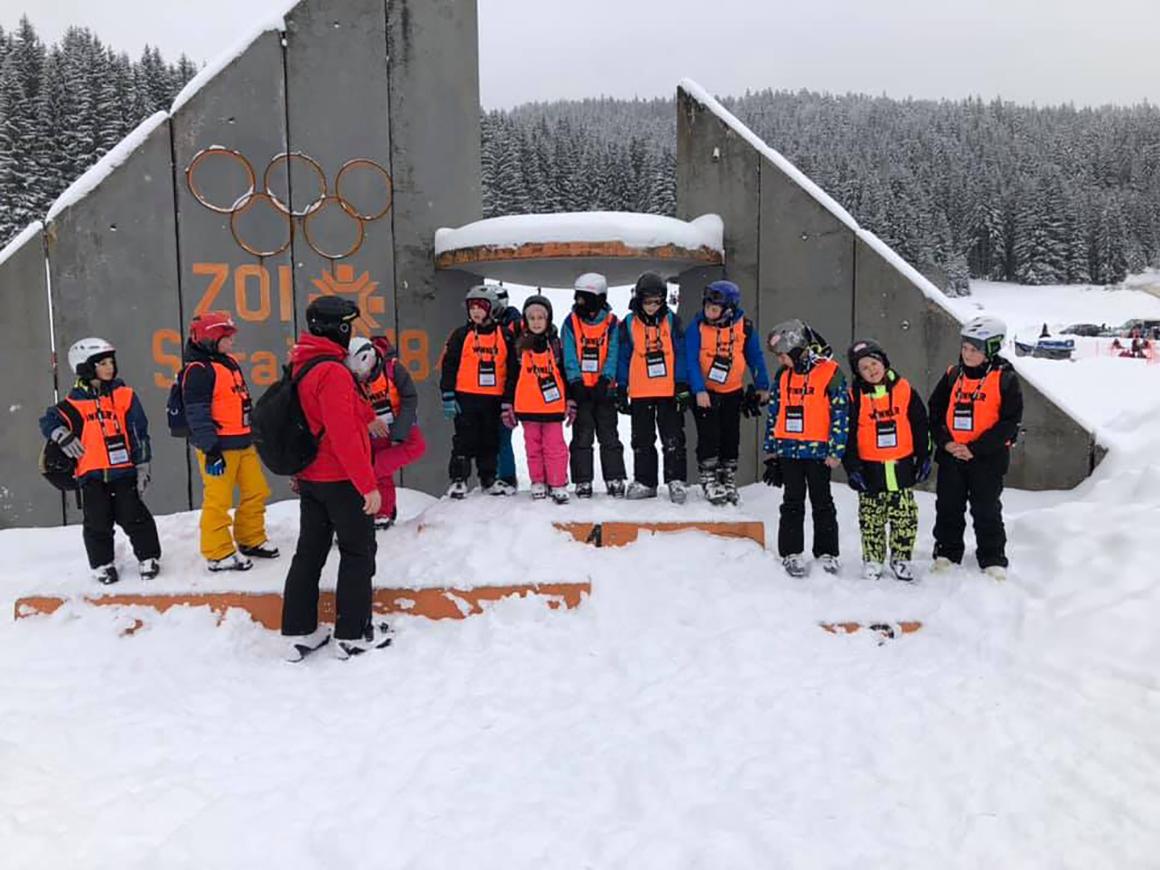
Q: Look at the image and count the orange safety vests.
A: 11